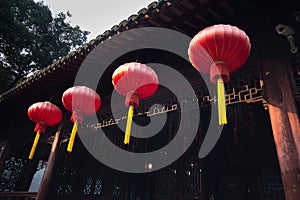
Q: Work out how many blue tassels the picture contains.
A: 0